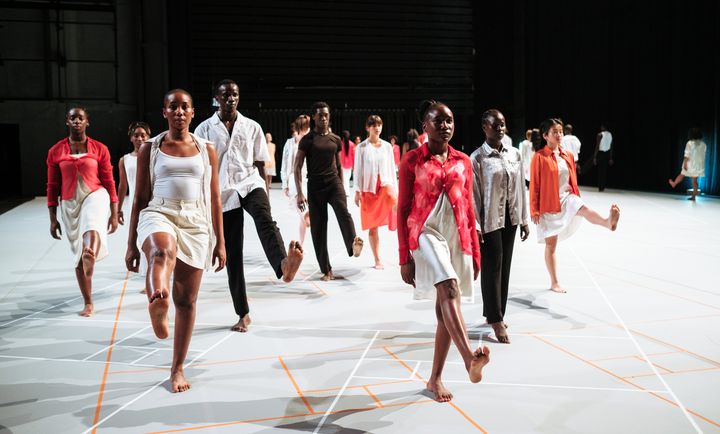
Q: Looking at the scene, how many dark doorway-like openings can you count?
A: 1